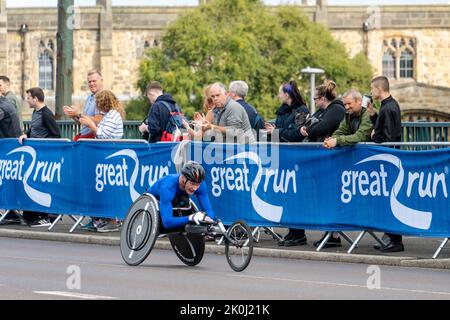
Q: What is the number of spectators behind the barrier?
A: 13